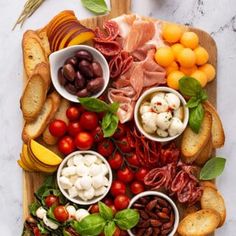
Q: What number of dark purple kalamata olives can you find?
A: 10